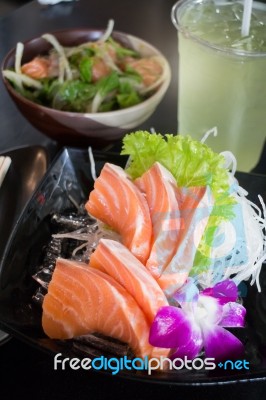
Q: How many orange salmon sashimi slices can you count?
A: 5